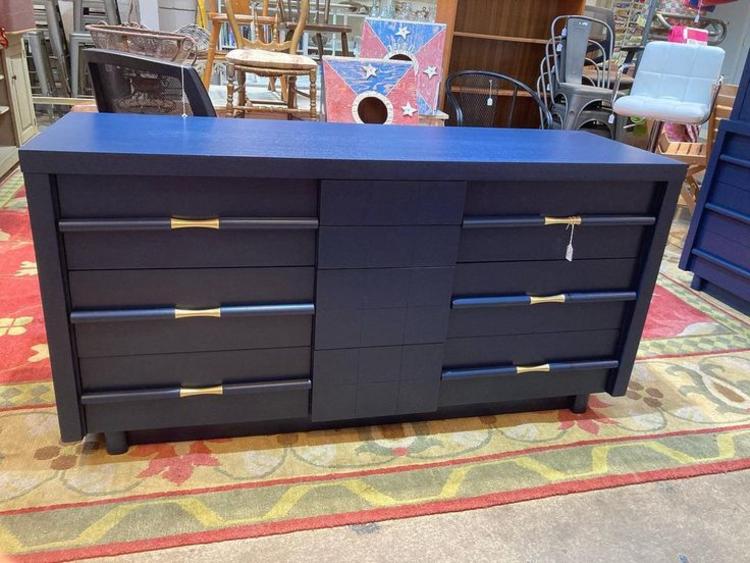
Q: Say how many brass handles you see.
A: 6